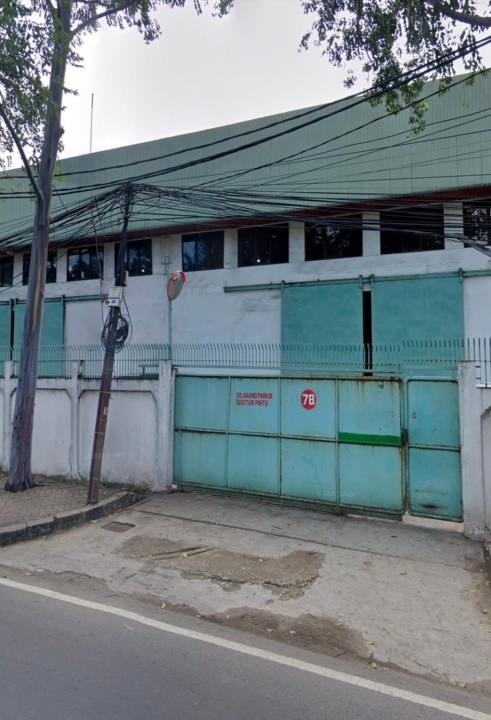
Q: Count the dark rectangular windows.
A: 9